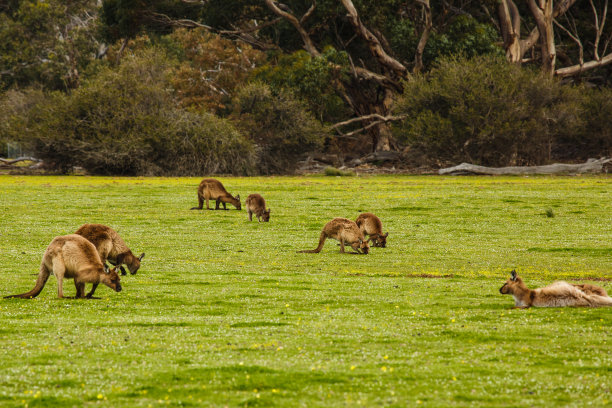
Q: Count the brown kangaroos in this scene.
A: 7